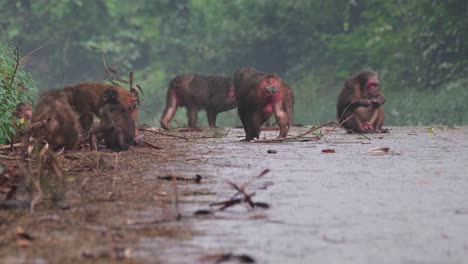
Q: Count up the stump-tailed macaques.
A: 7